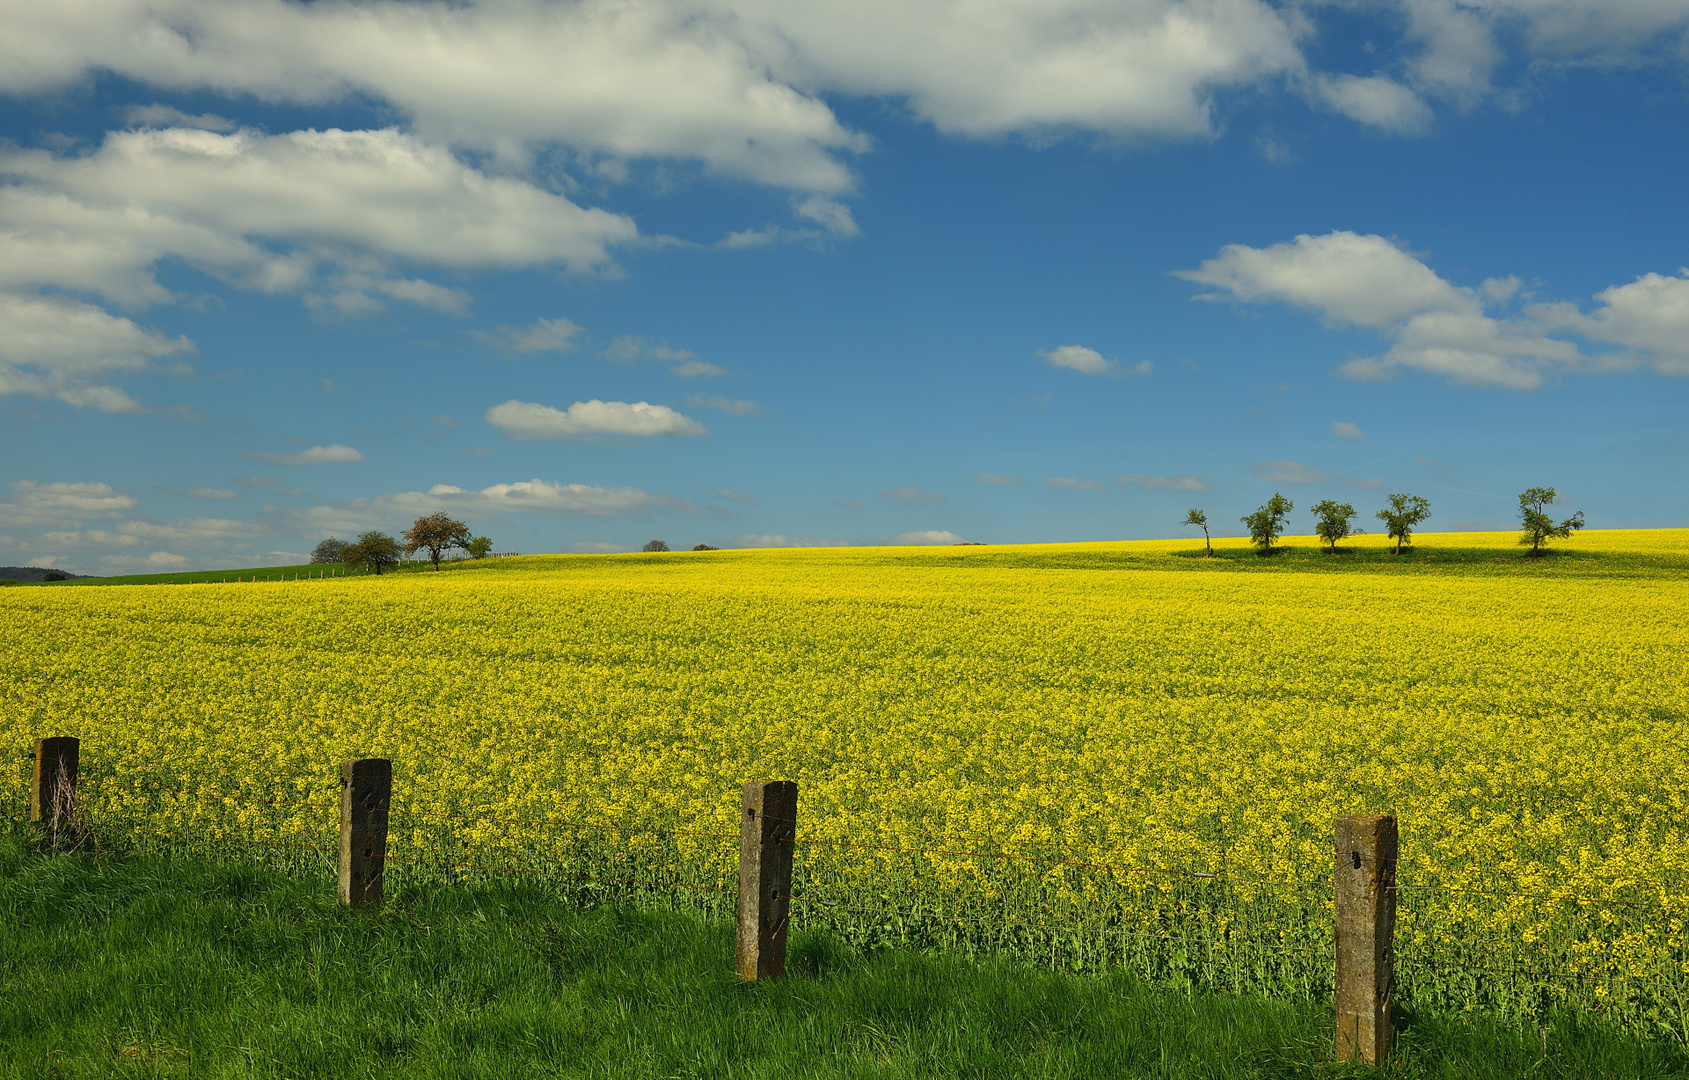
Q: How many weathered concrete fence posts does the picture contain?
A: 4